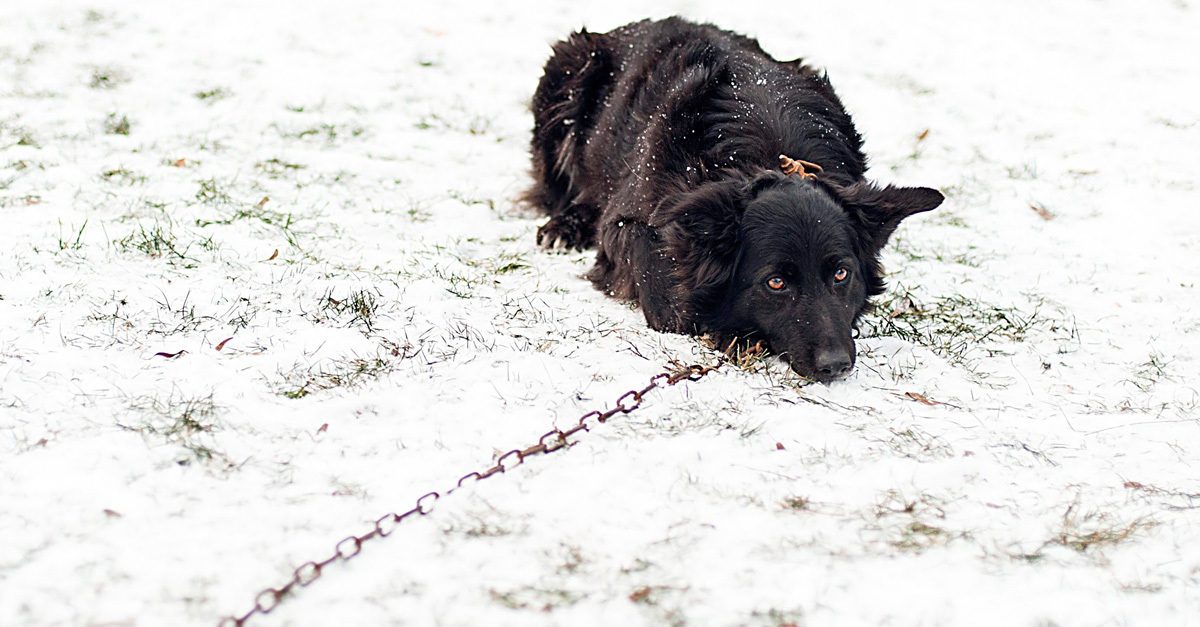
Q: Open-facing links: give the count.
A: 13